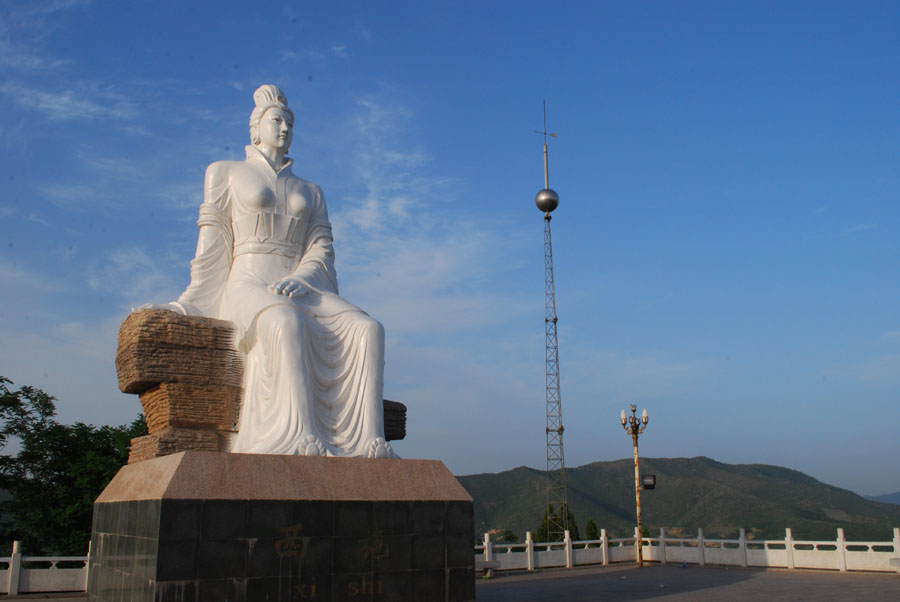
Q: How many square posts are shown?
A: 13